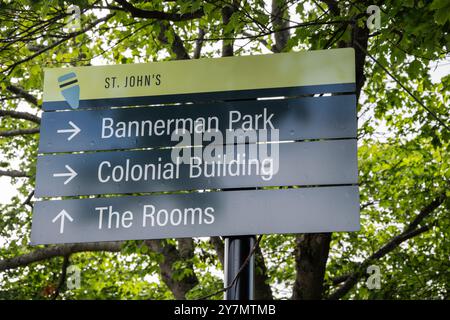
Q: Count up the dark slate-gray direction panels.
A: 3